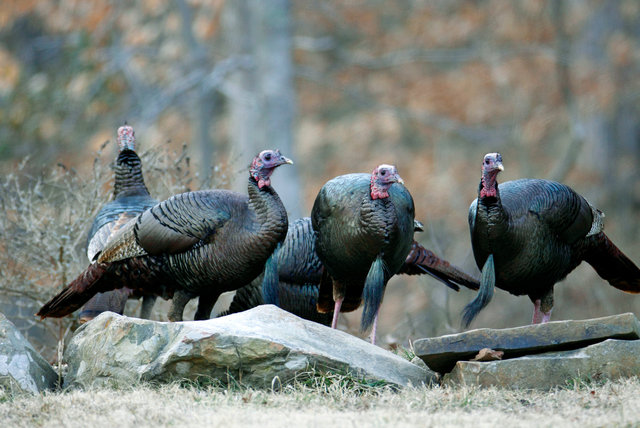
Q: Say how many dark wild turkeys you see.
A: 5